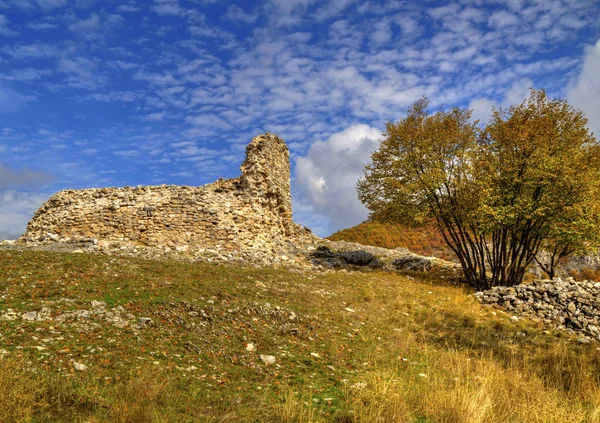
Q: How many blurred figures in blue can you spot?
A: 0